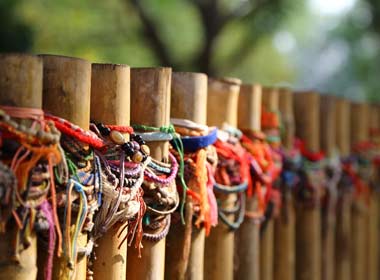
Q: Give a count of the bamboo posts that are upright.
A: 14